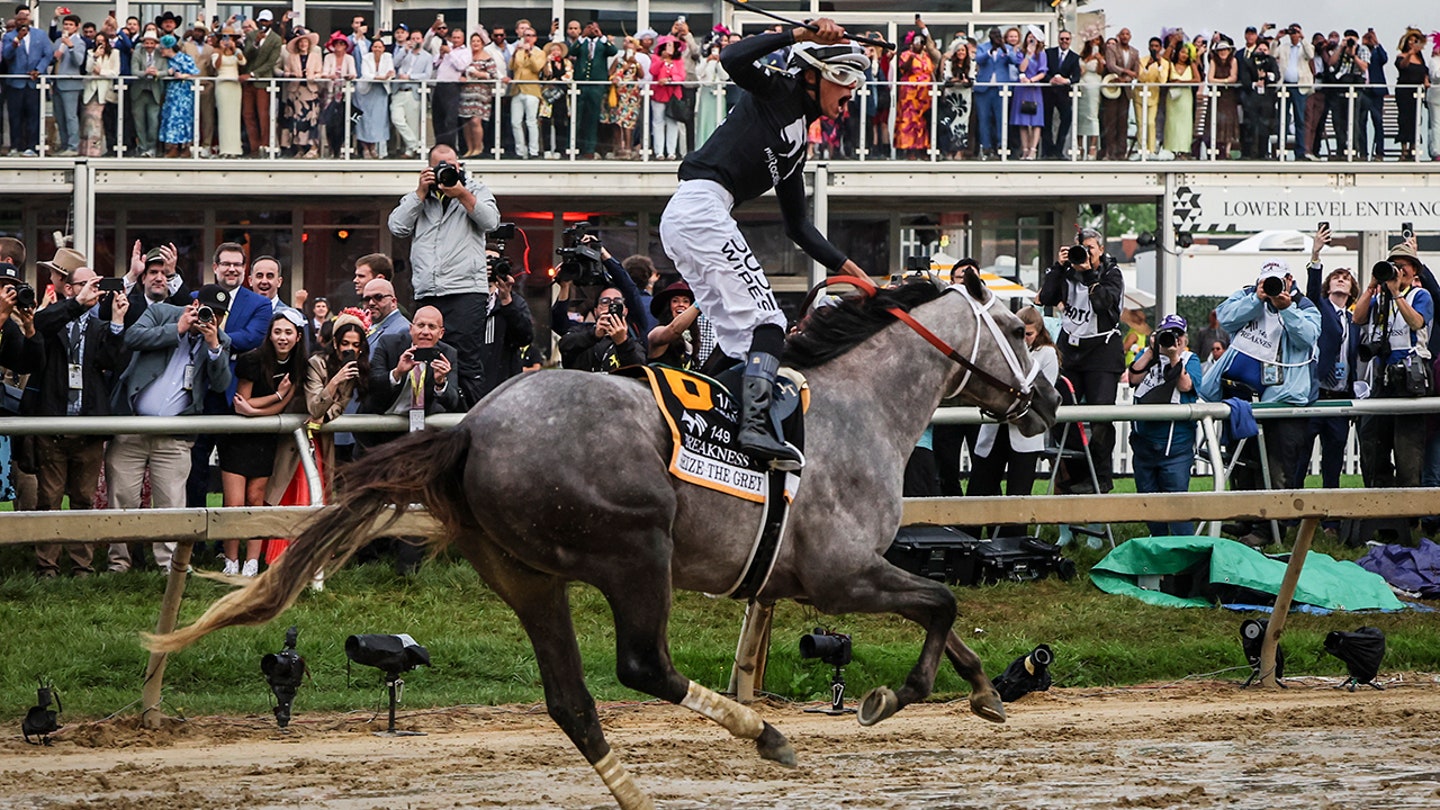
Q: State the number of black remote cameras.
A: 7